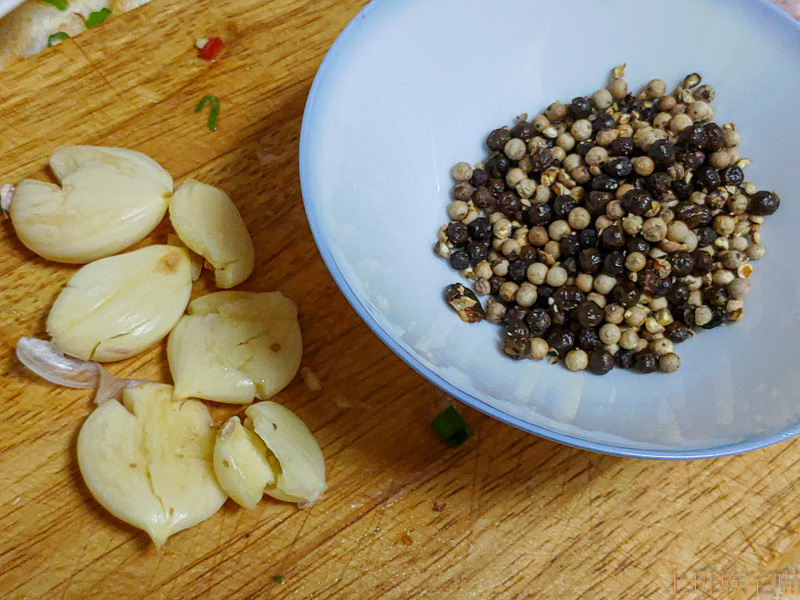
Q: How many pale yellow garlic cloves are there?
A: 6